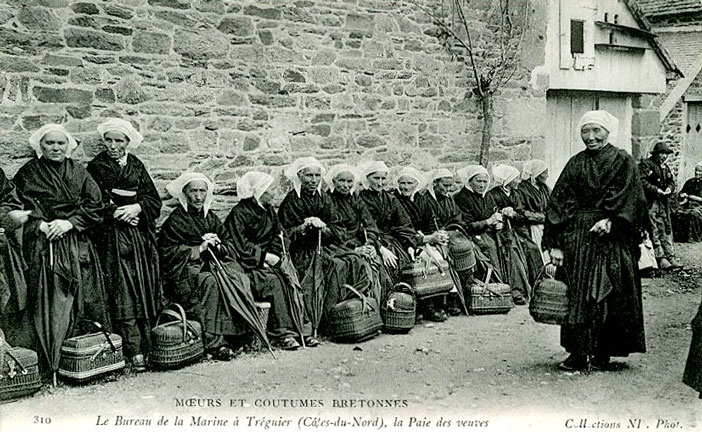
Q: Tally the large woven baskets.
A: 9